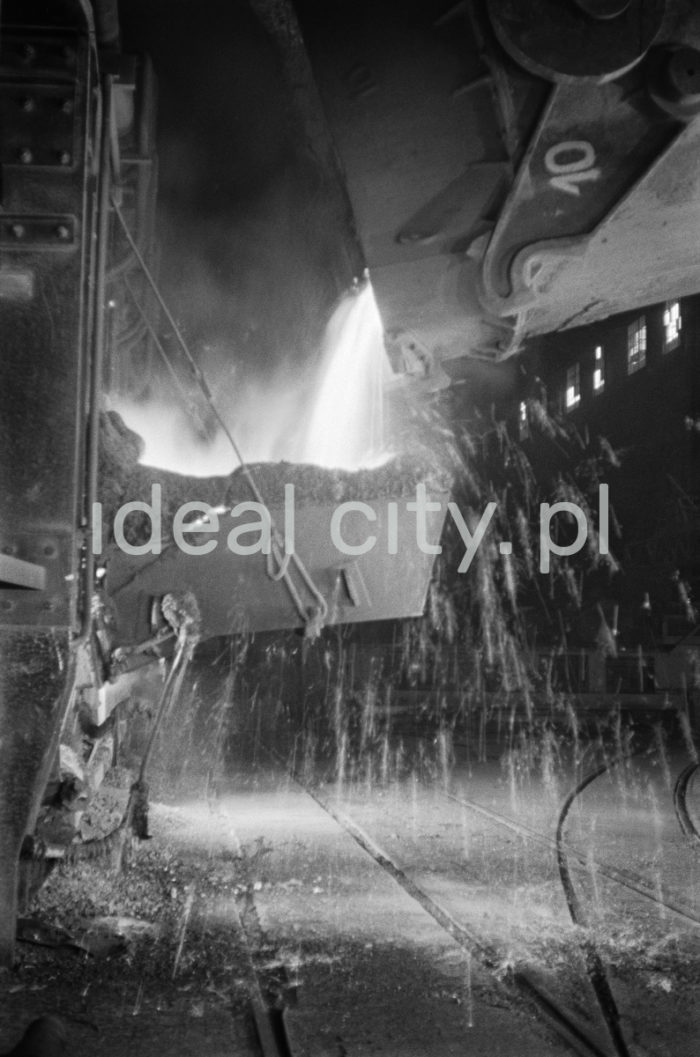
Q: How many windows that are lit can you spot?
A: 5